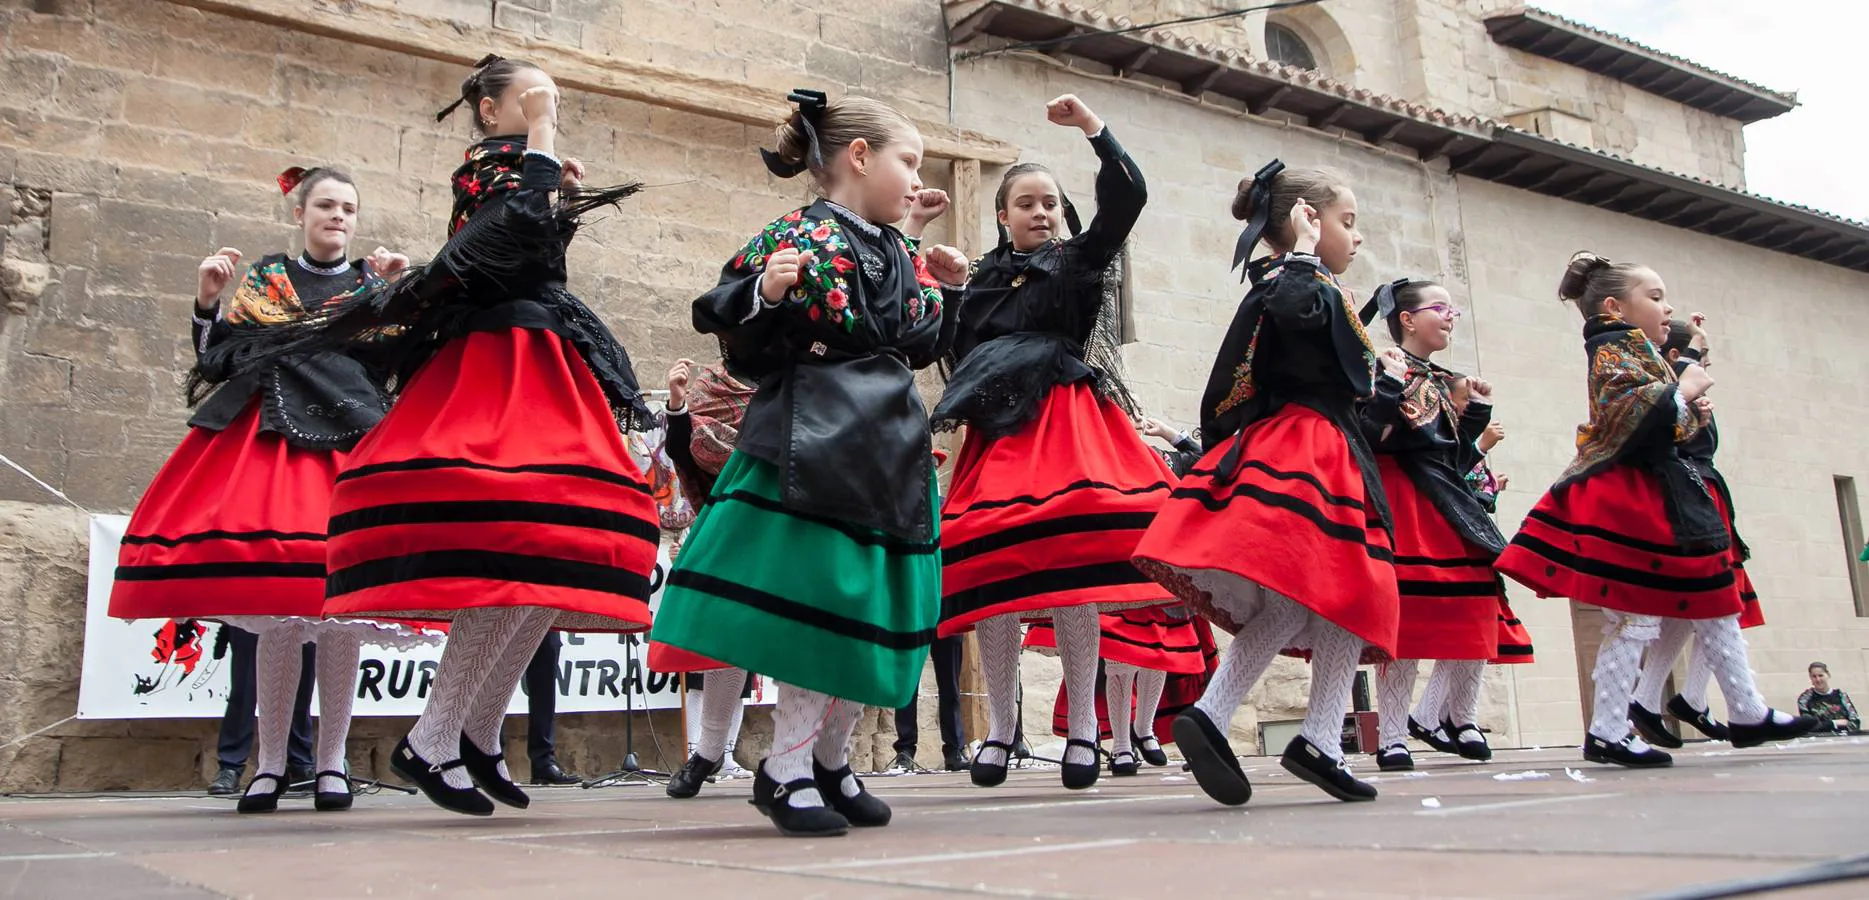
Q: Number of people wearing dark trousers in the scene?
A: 3